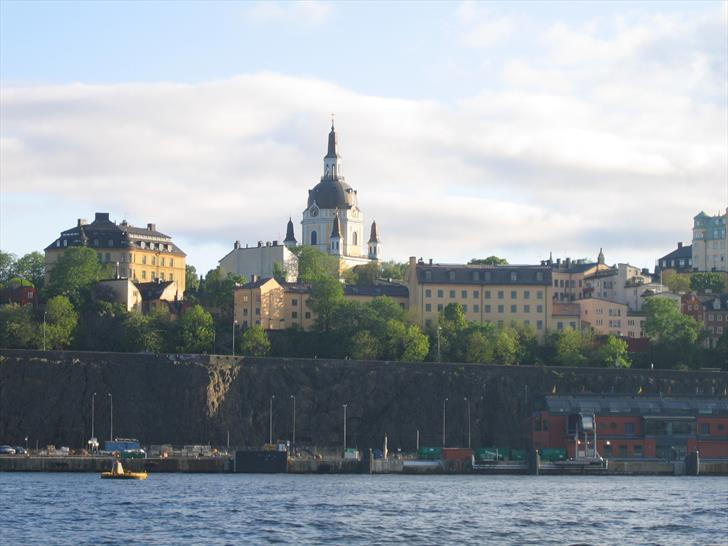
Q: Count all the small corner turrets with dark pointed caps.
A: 3